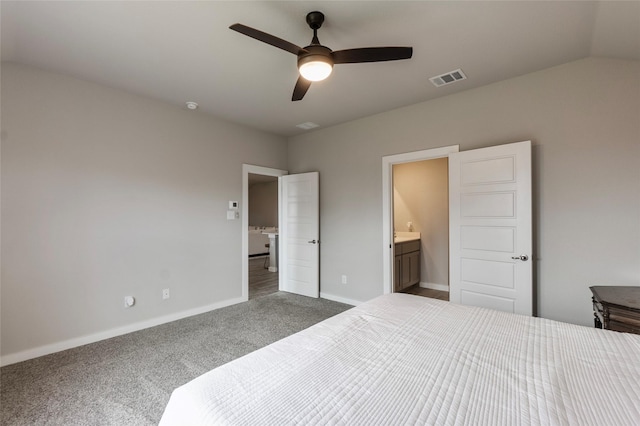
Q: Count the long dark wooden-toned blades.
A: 3